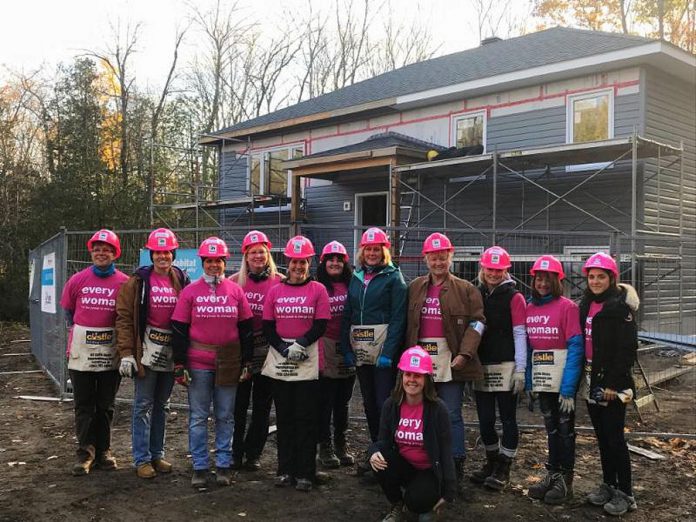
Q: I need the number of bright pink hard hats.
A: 12